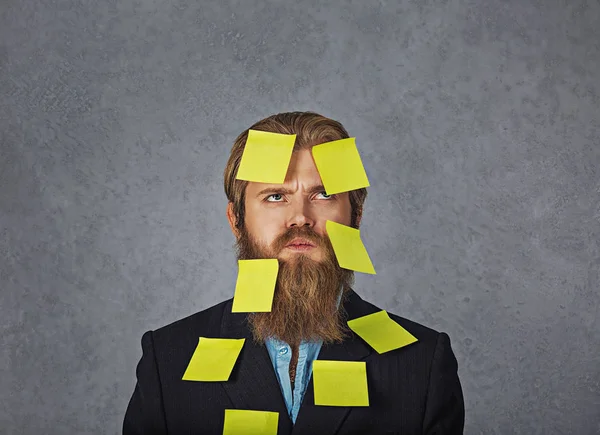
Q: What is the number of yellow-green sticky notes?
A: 8